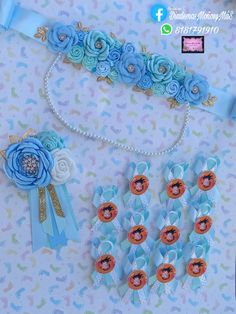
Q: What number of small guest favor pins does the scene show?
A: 11